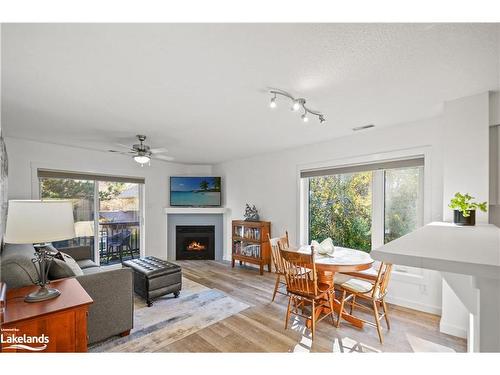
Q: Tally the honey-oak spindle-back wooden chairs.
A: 3